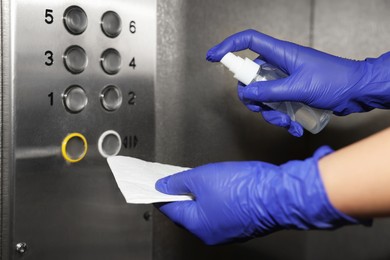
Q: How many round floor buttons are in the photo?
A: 6